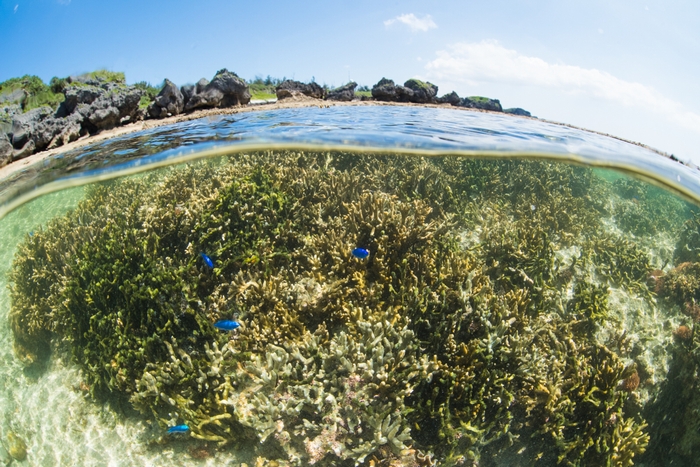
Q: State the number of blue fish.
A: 4